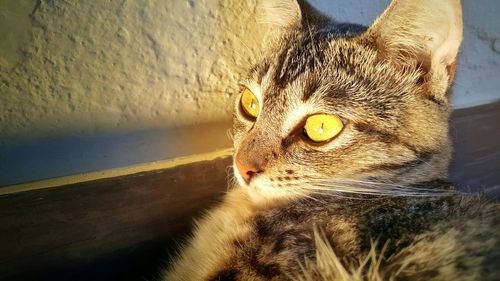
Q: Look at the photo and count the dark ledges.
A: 1